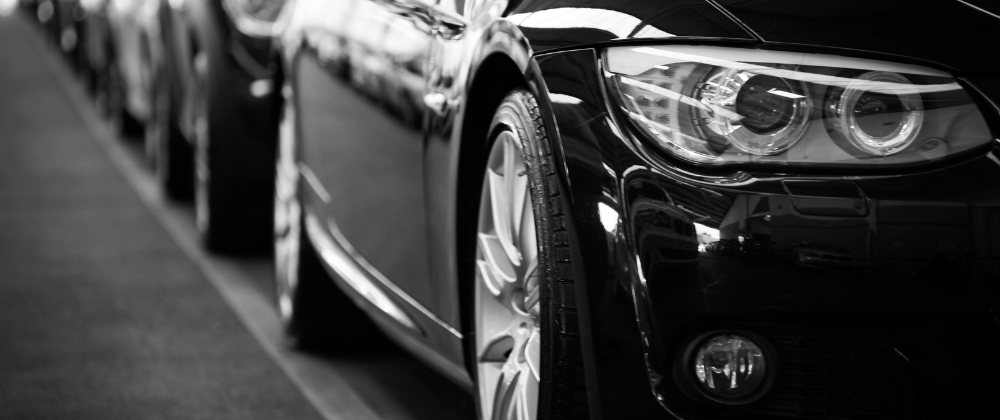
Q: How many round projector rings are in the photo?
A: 2